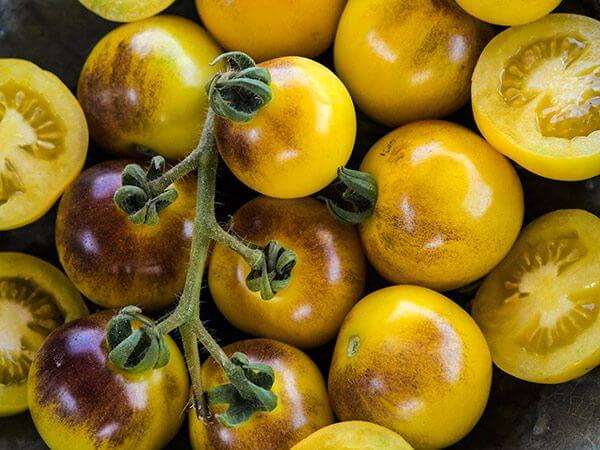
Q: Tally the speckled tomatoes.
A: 9